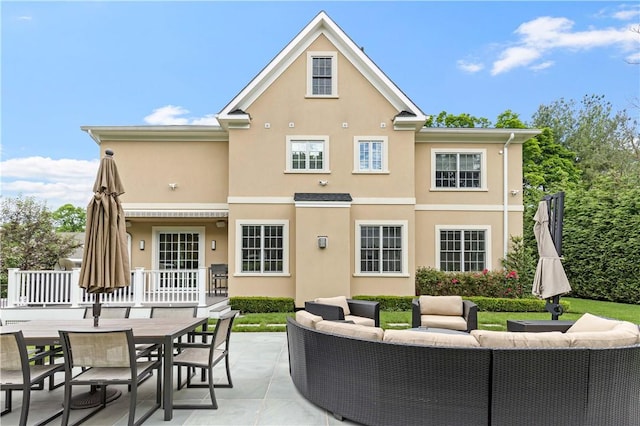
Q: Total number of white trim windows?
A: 7